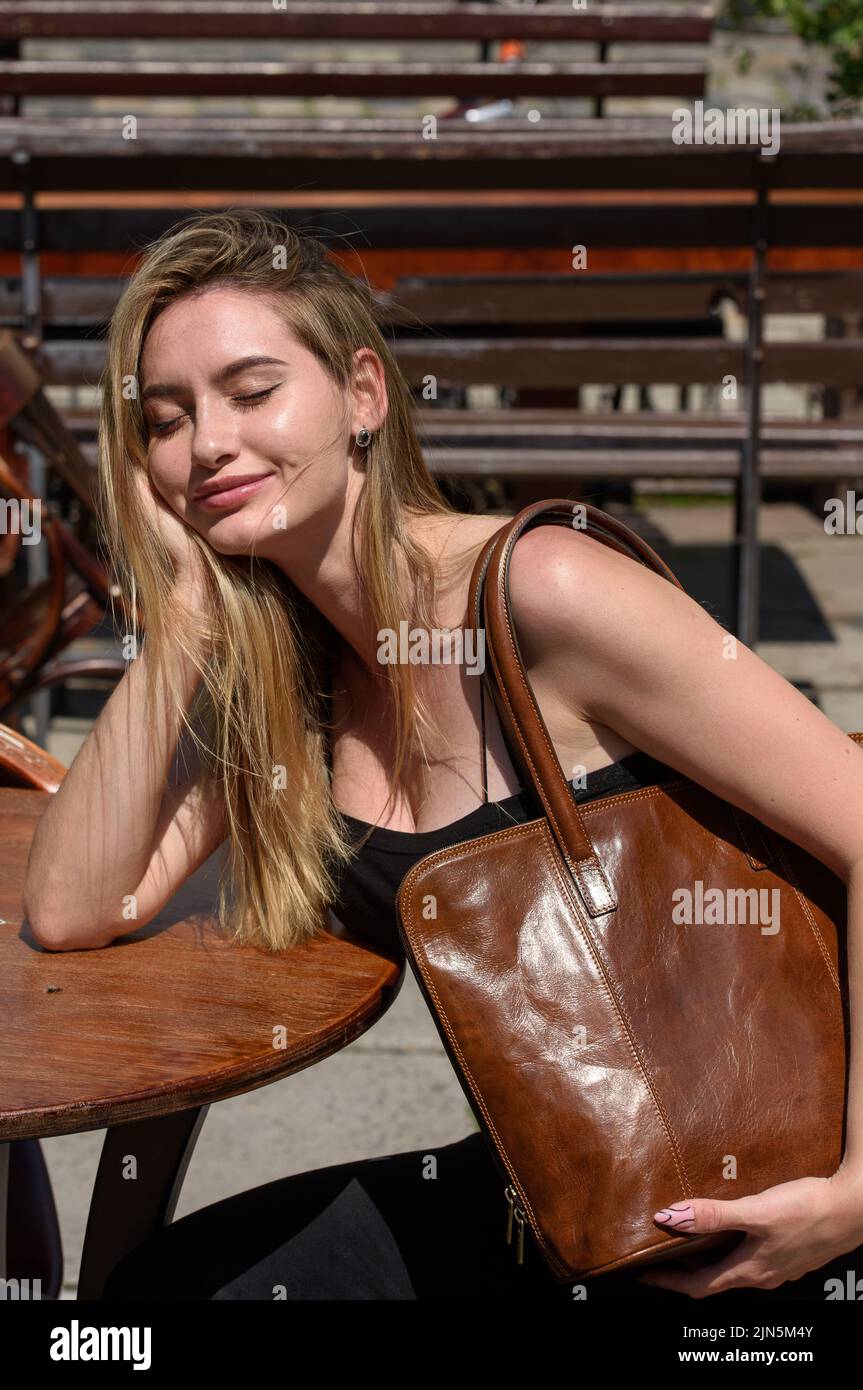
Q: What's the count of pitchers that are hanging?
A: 0